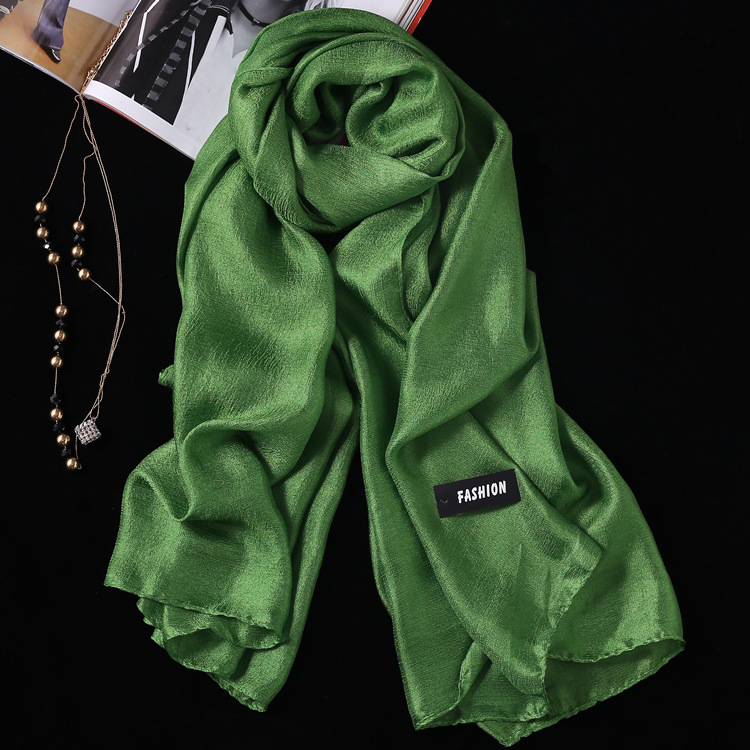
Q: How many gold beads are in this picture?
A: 12